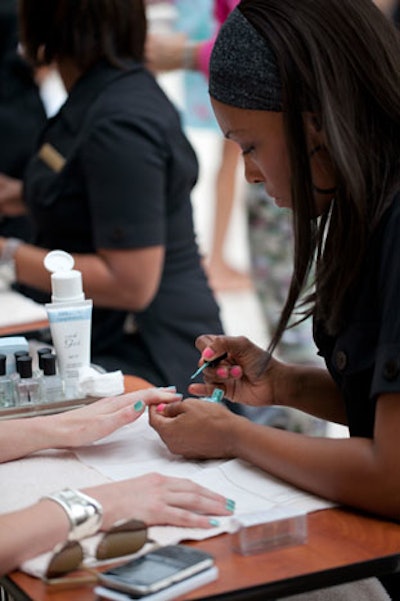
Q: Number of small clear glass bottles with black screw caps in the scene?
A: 5